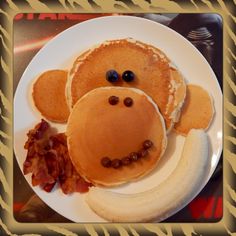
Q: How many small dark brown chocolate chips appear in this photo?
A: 8